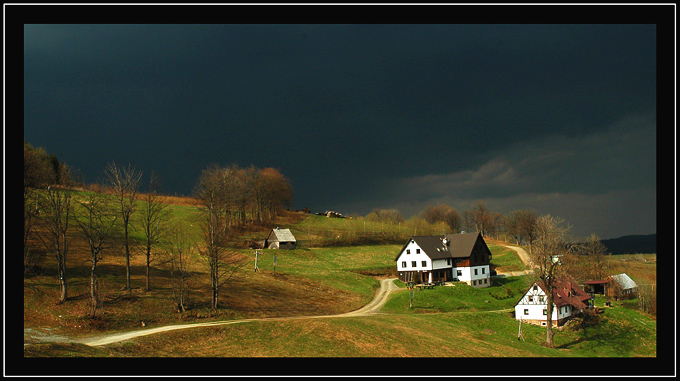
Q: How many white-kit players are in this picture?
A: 0